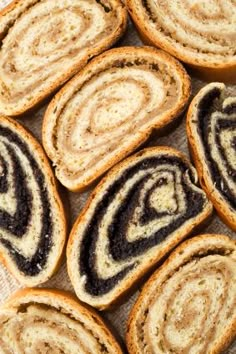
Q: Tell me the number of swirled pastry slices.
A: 8